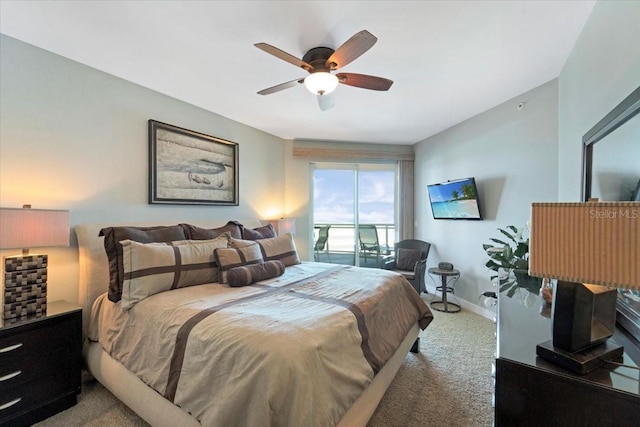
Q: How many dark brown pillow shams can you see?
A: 3